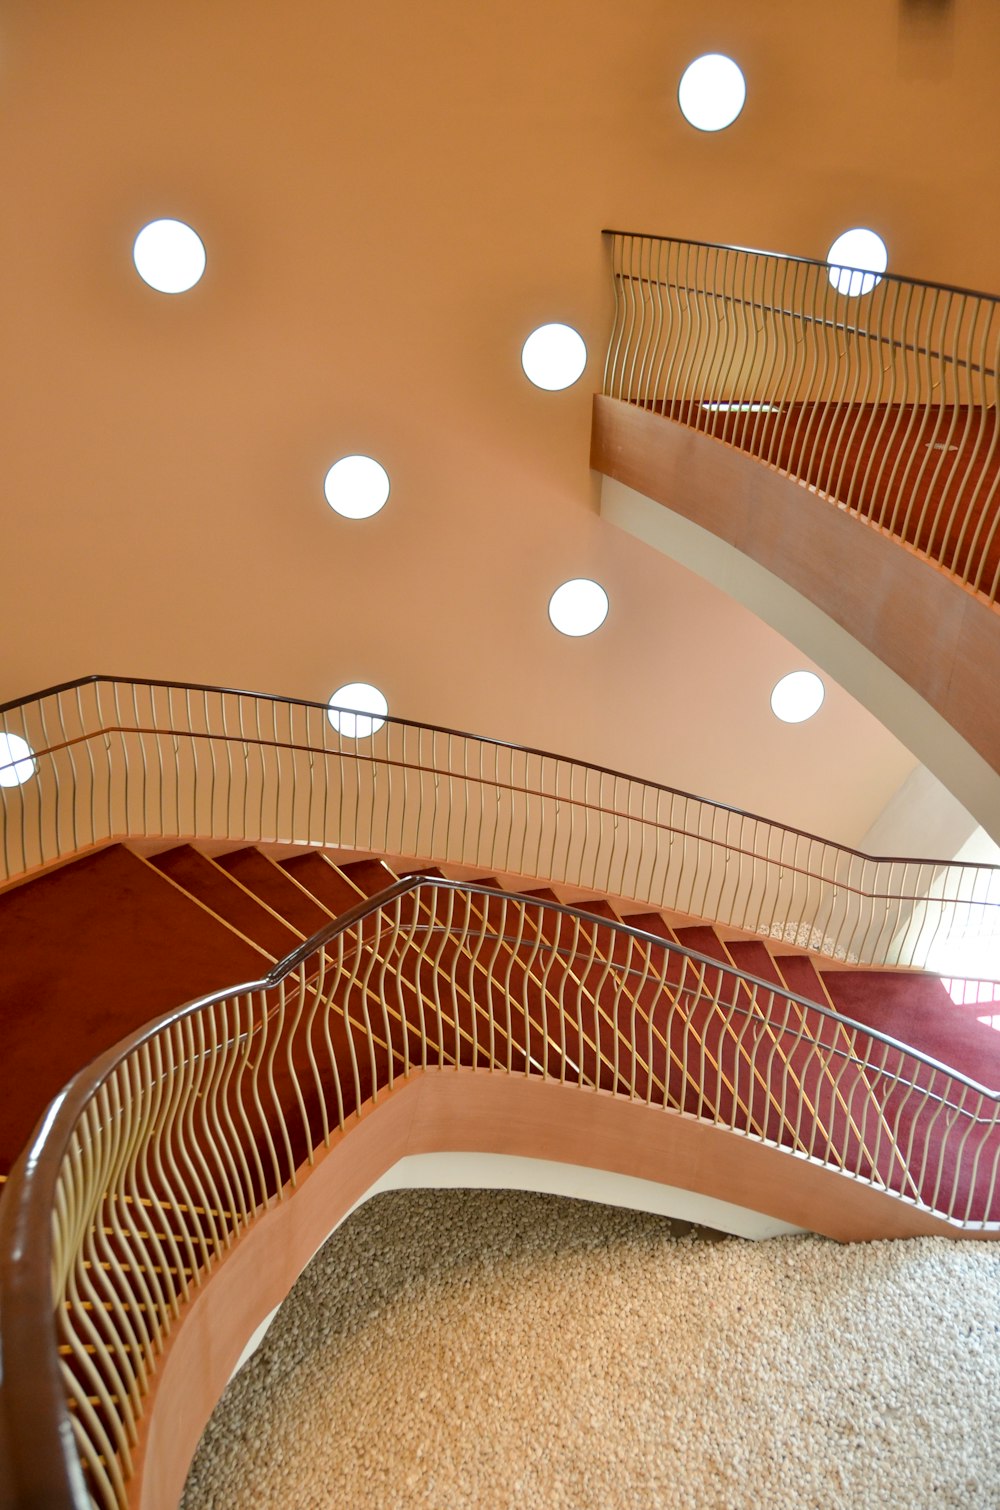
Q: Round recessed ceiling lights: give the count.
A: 9